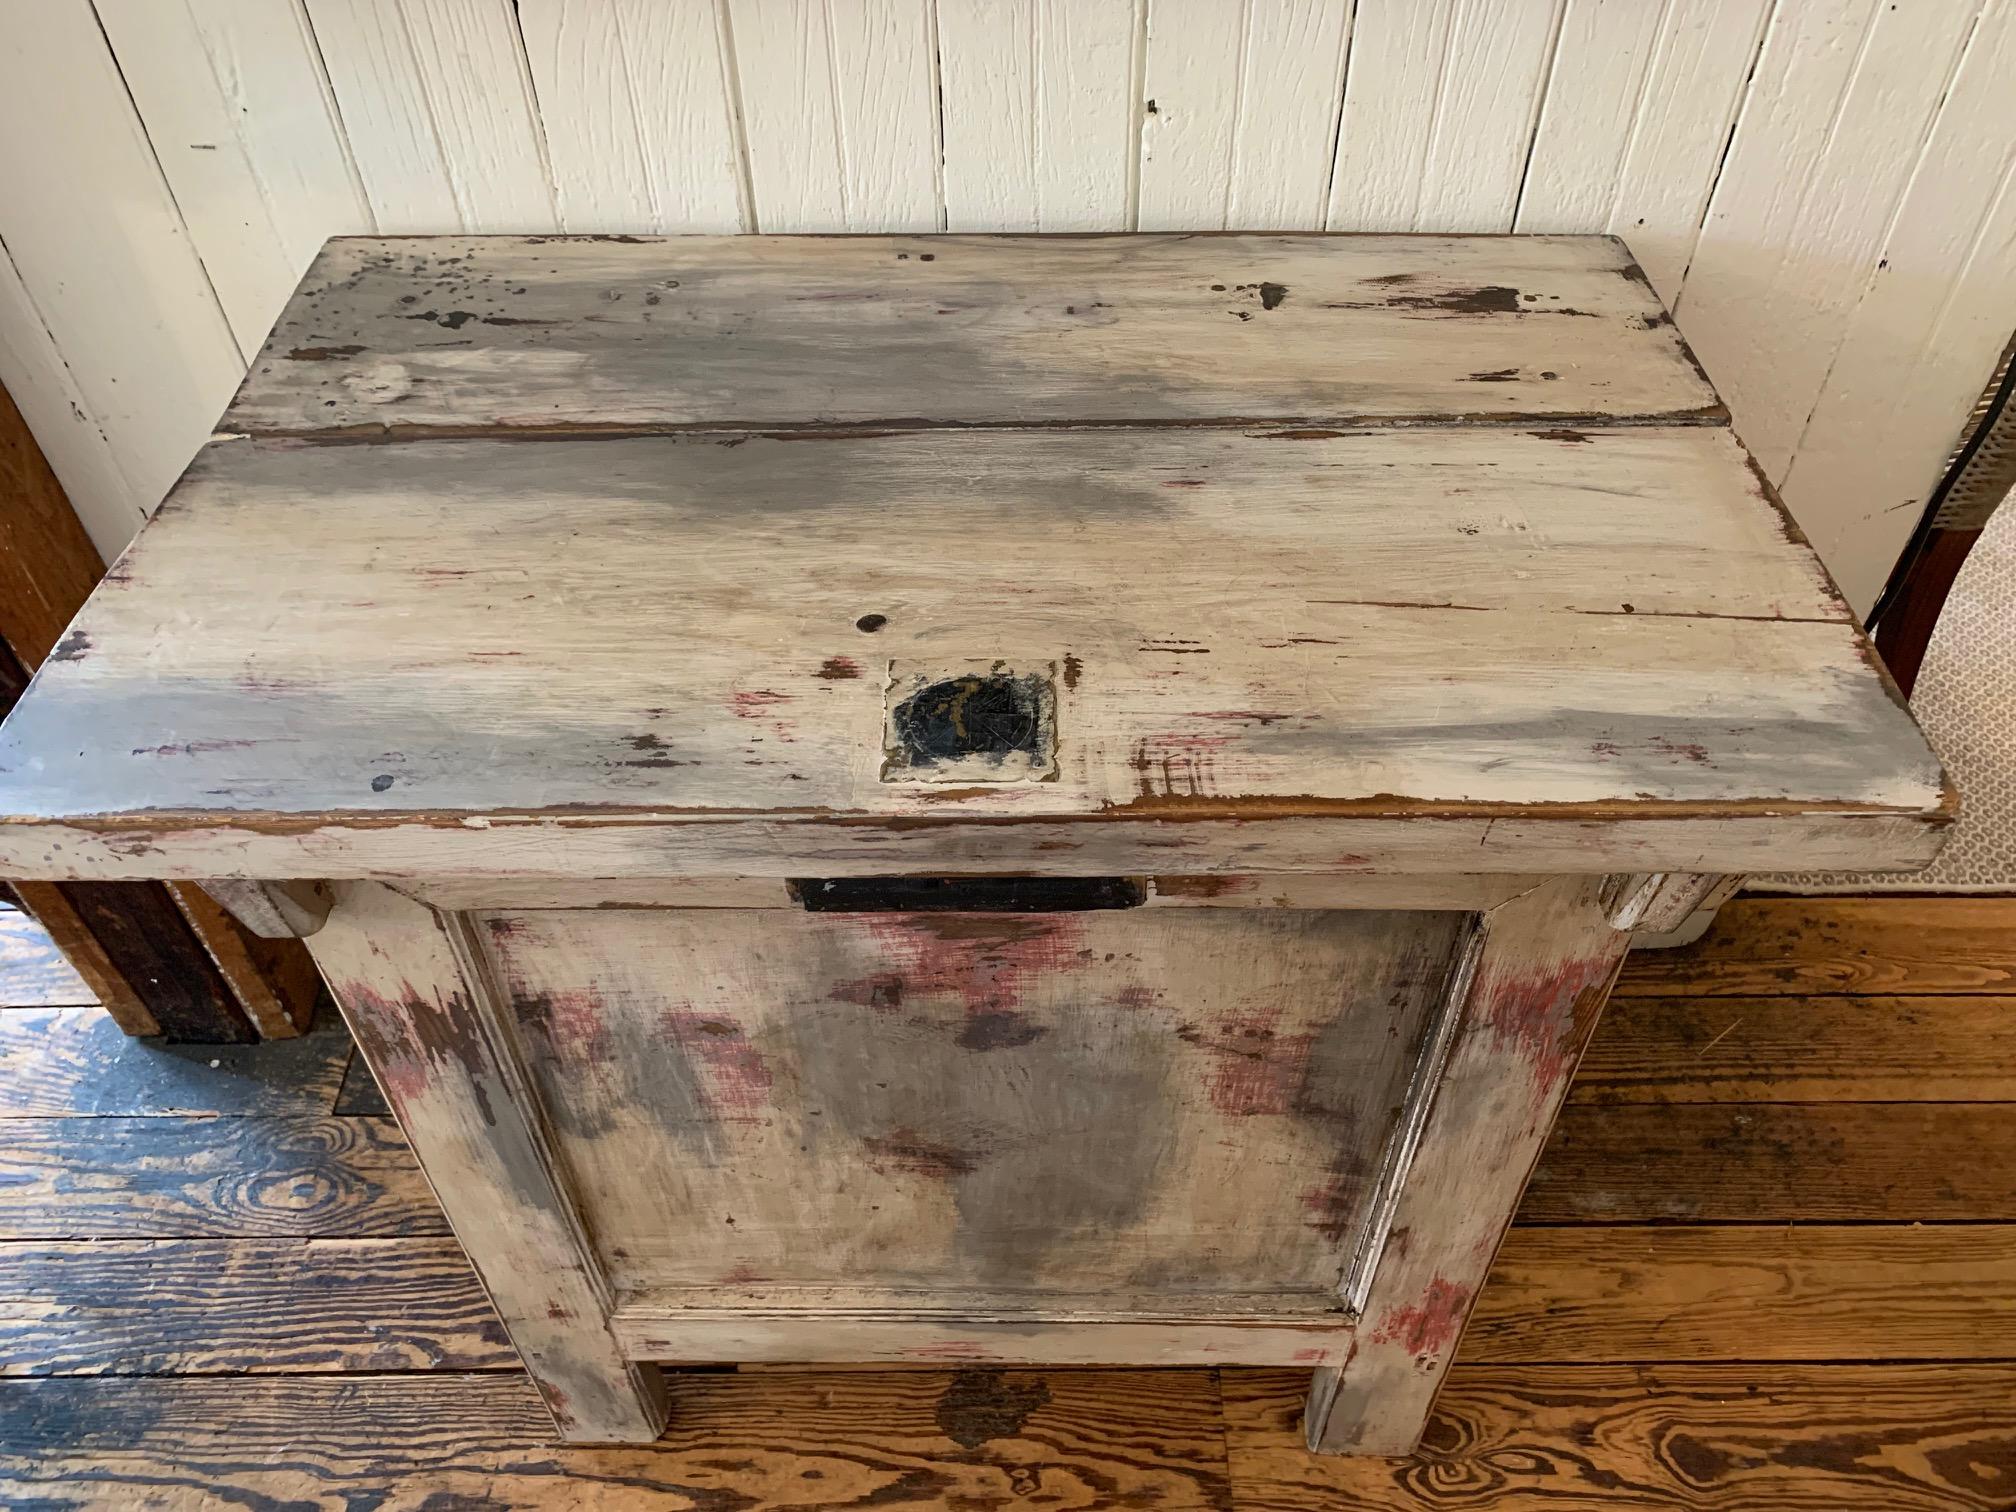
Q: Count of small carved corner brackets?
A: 2